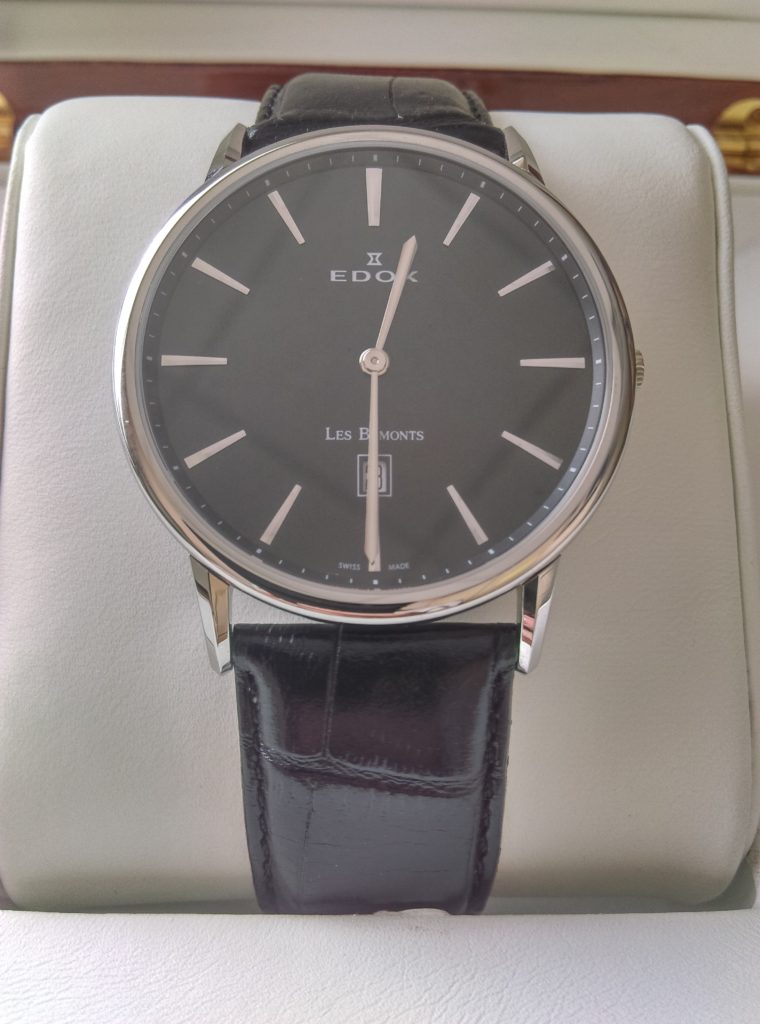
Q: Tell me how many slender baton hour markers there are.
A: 12